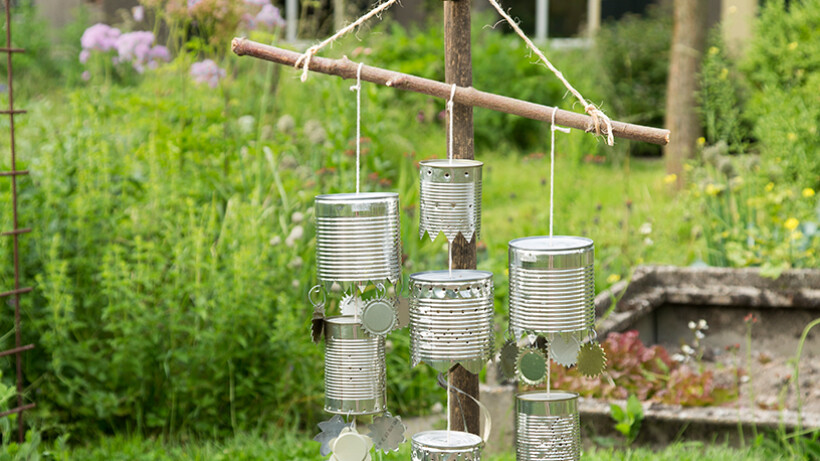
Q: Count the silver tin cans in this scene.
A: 7